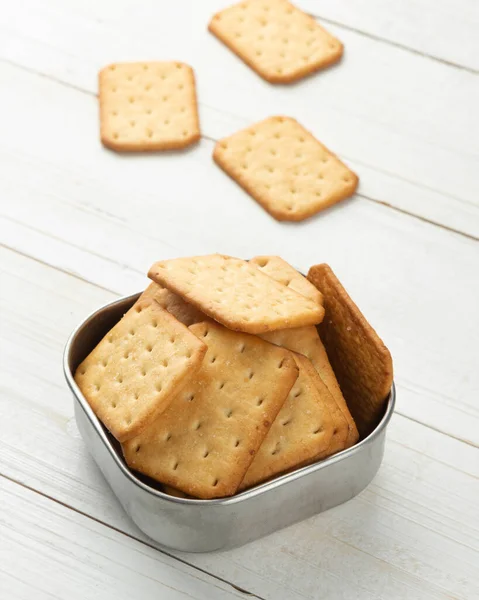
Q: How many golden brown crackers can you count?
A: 12